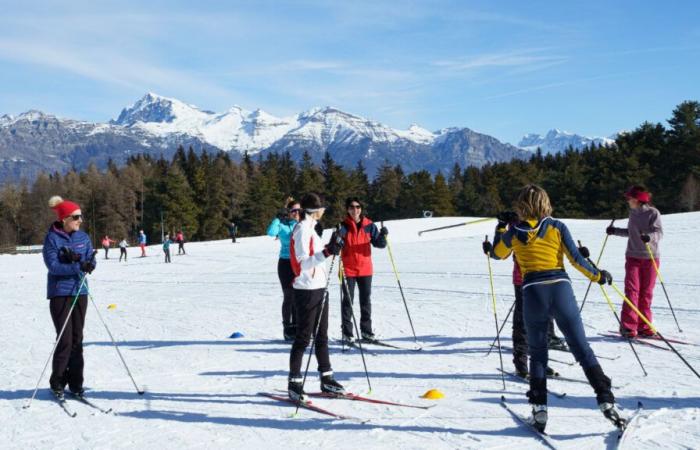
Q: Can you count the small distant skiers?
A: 6